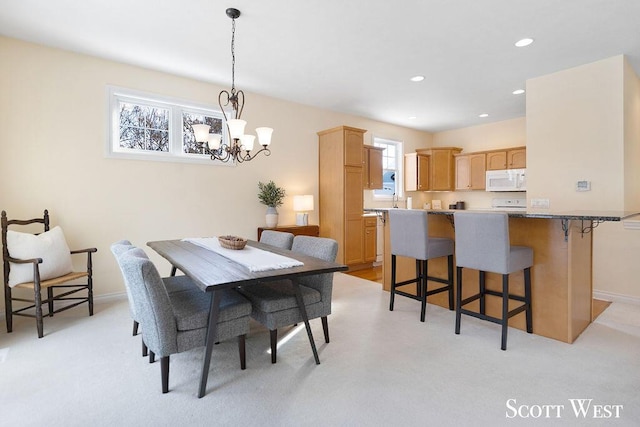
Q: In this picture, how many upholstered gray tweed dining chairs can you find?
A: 4